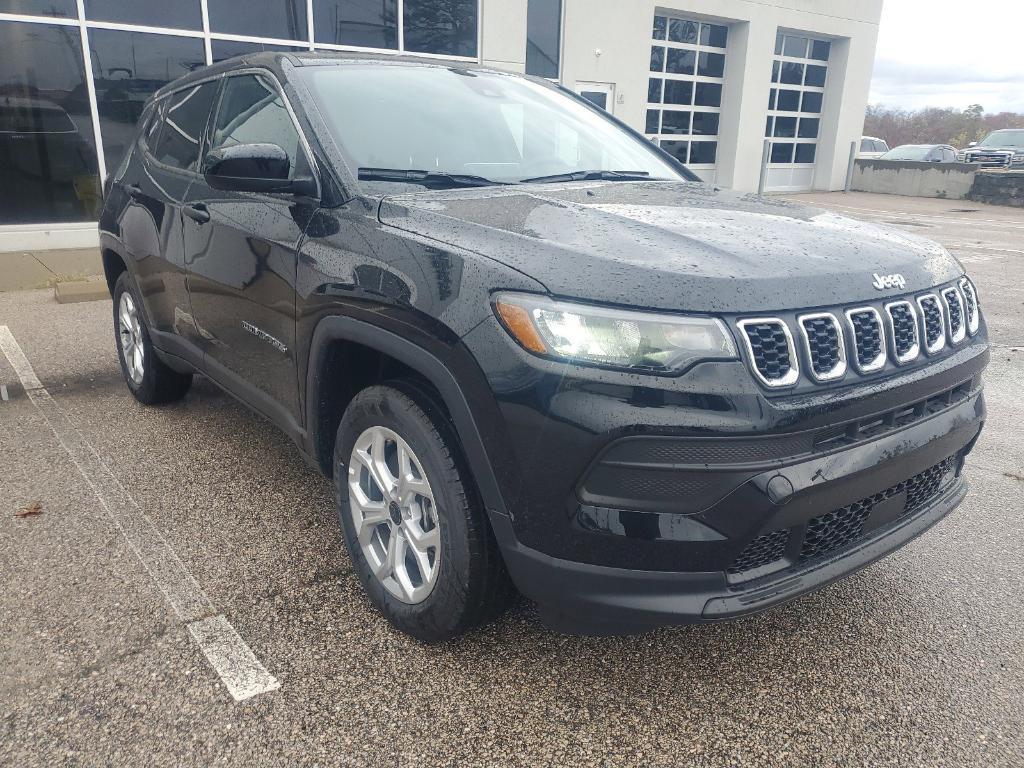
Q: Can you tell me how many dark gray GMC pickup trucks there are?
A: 1